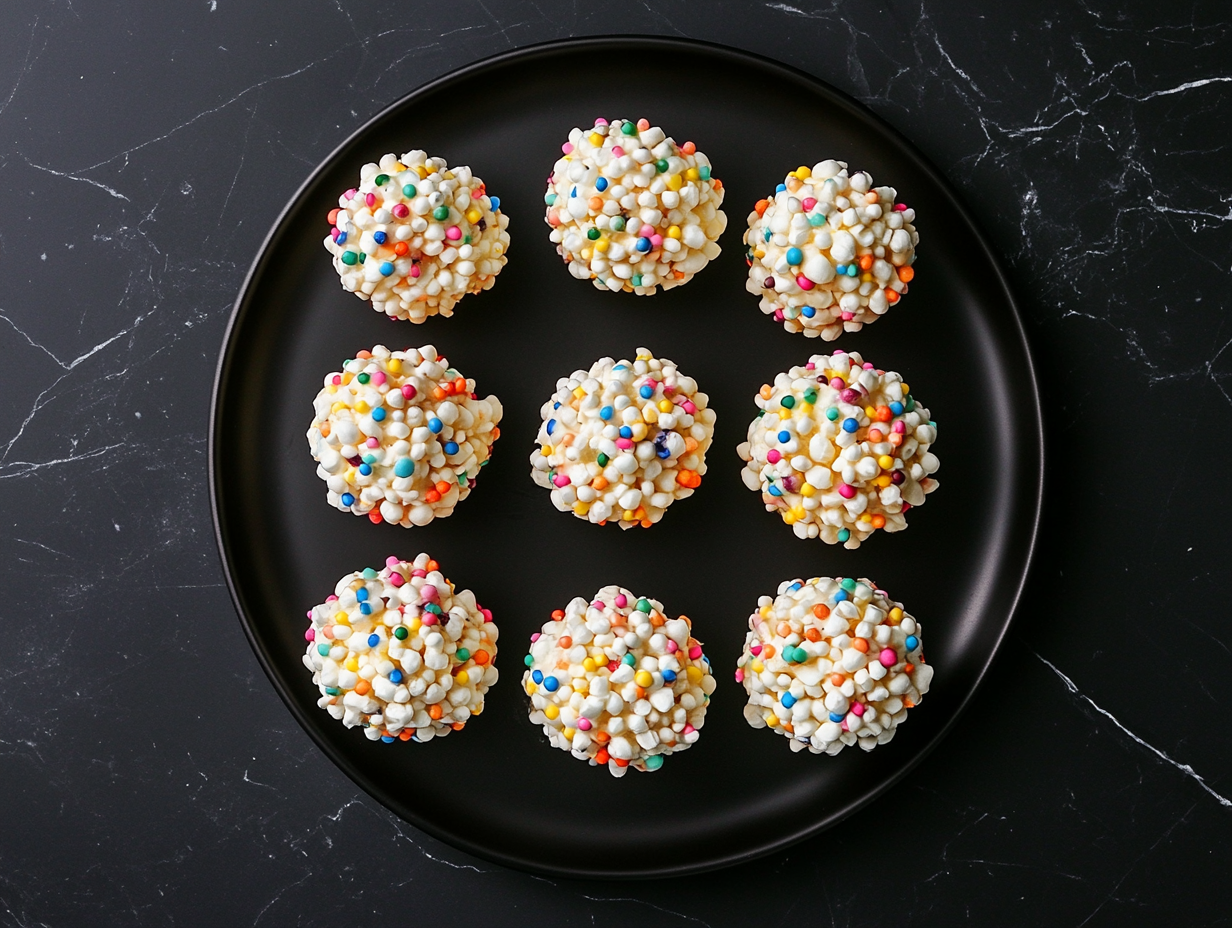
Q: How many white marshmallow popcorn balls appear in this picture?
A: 9